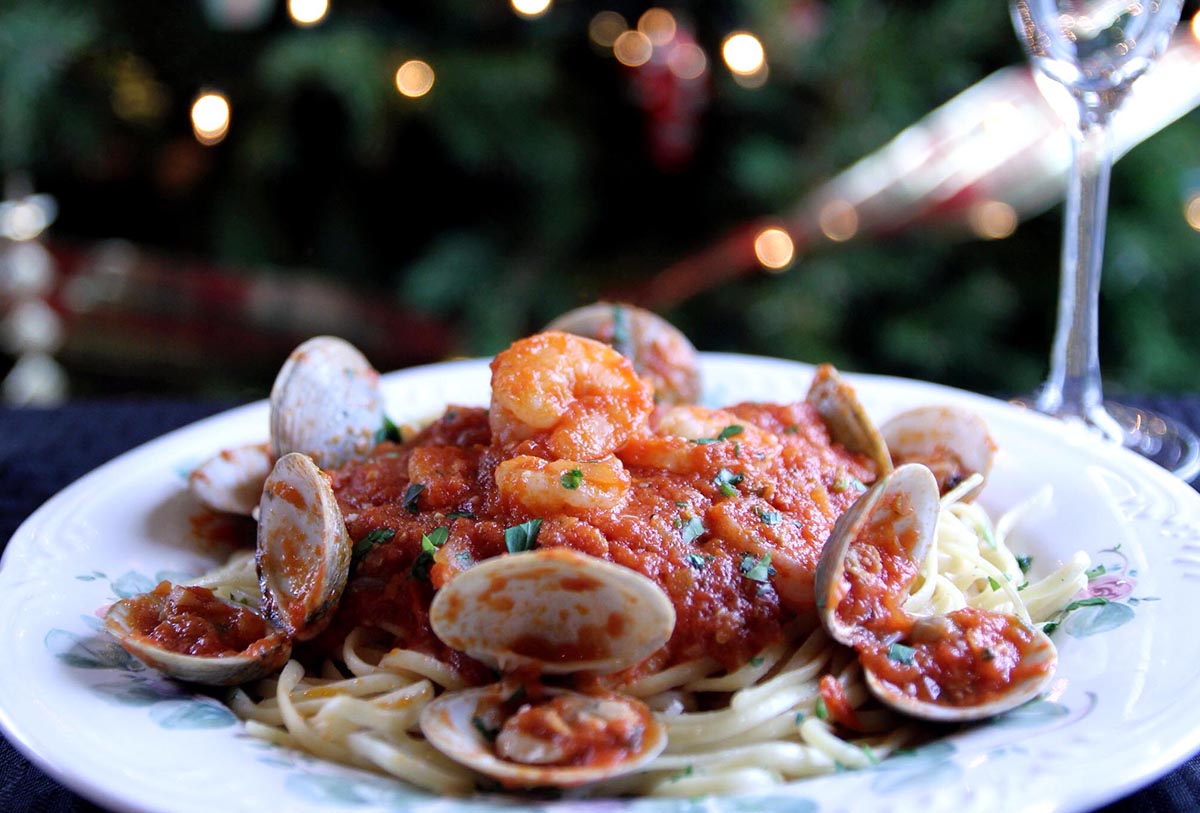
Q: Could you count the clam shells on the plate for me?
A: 11